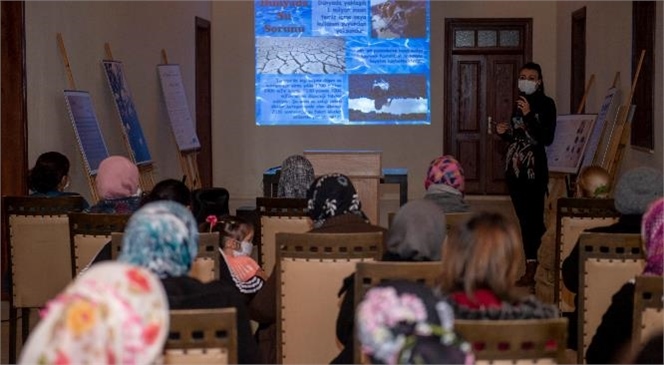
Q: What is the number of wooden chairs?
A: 12